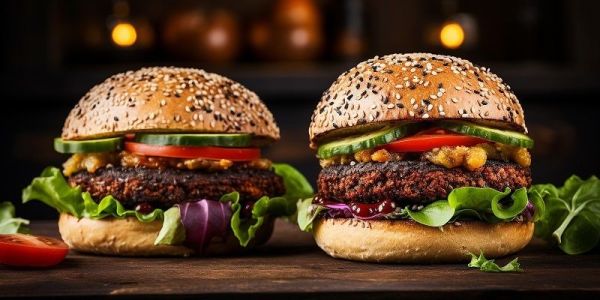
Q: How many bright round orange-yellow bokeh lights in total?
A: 2